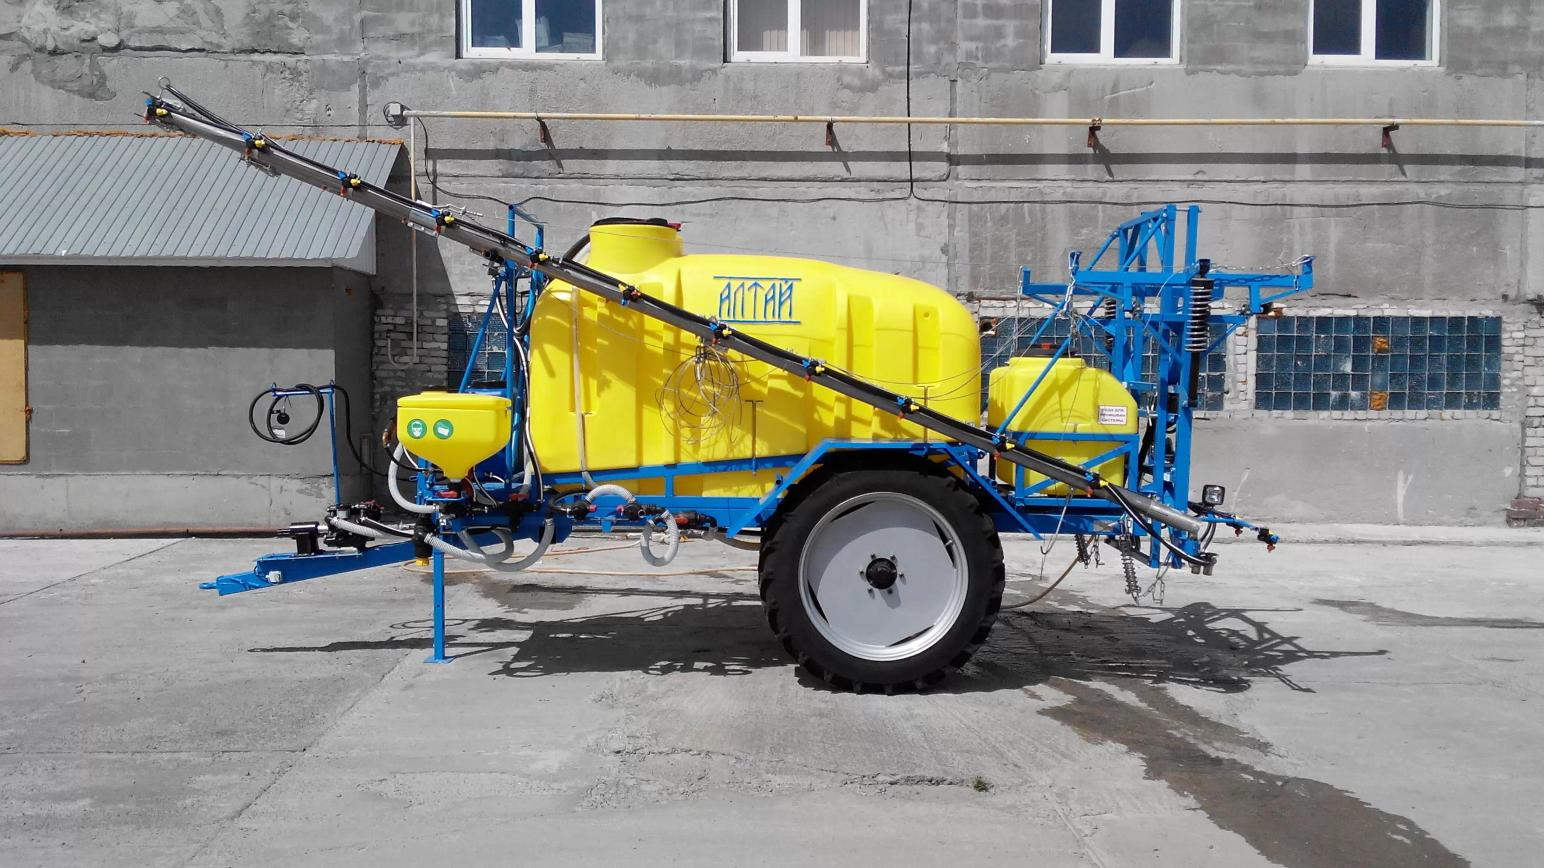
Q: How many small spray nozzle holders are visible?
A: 13